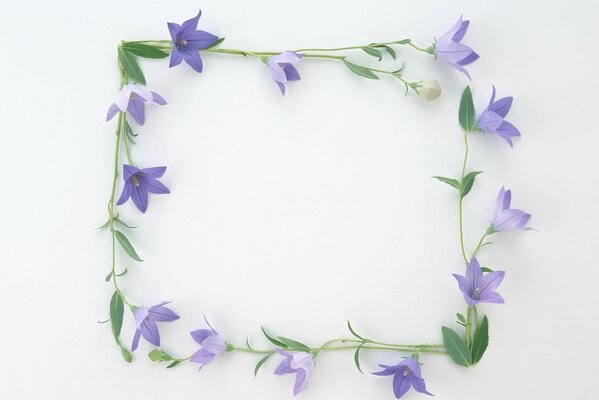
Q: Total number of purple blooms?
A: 12